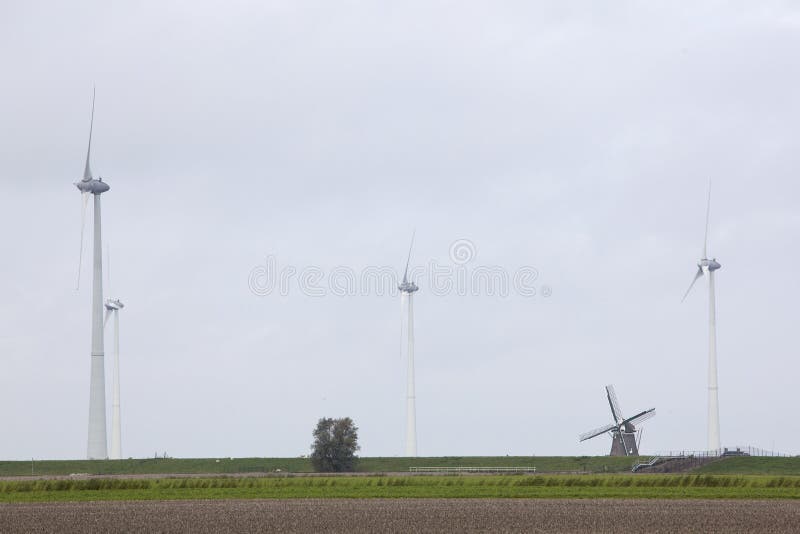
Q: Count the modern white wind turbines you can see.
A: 4